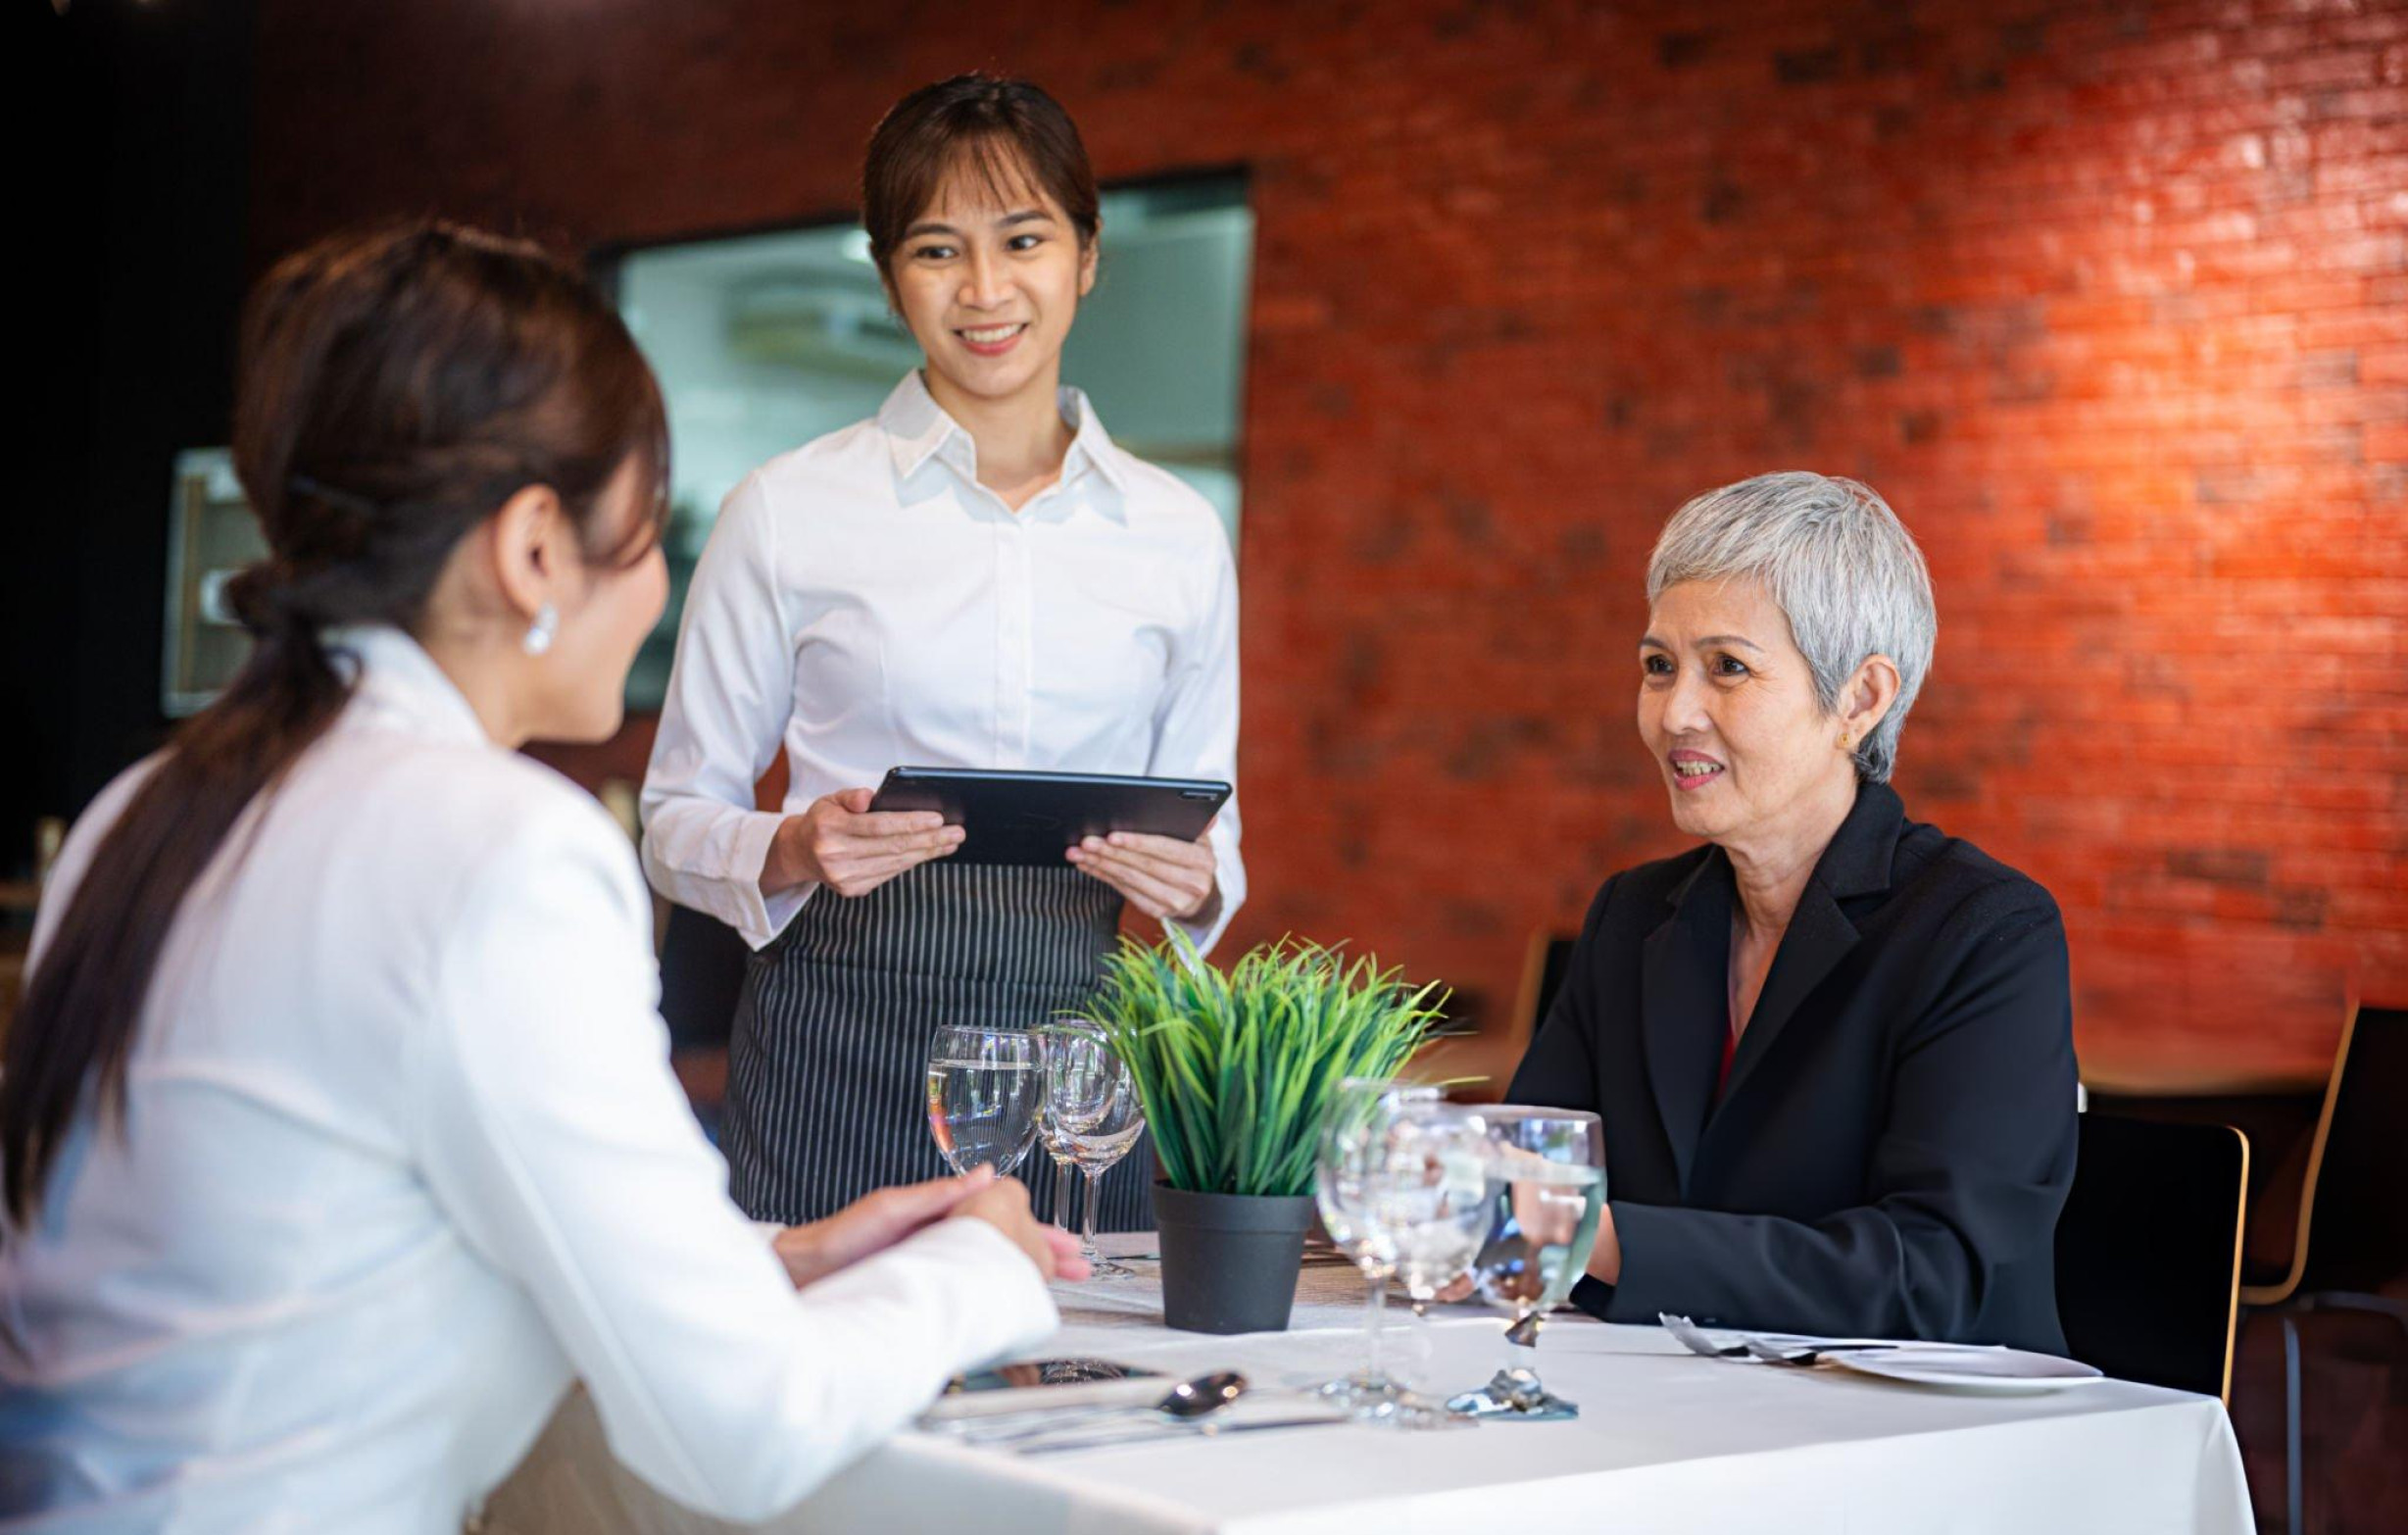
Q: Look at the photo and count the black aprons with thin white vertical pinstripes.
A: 1